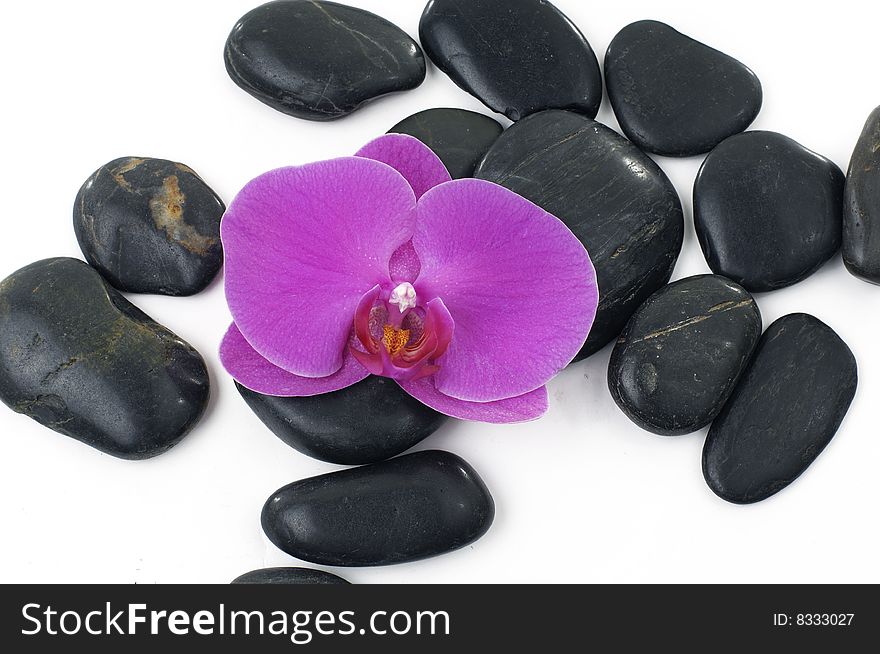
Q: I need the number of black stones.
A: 14